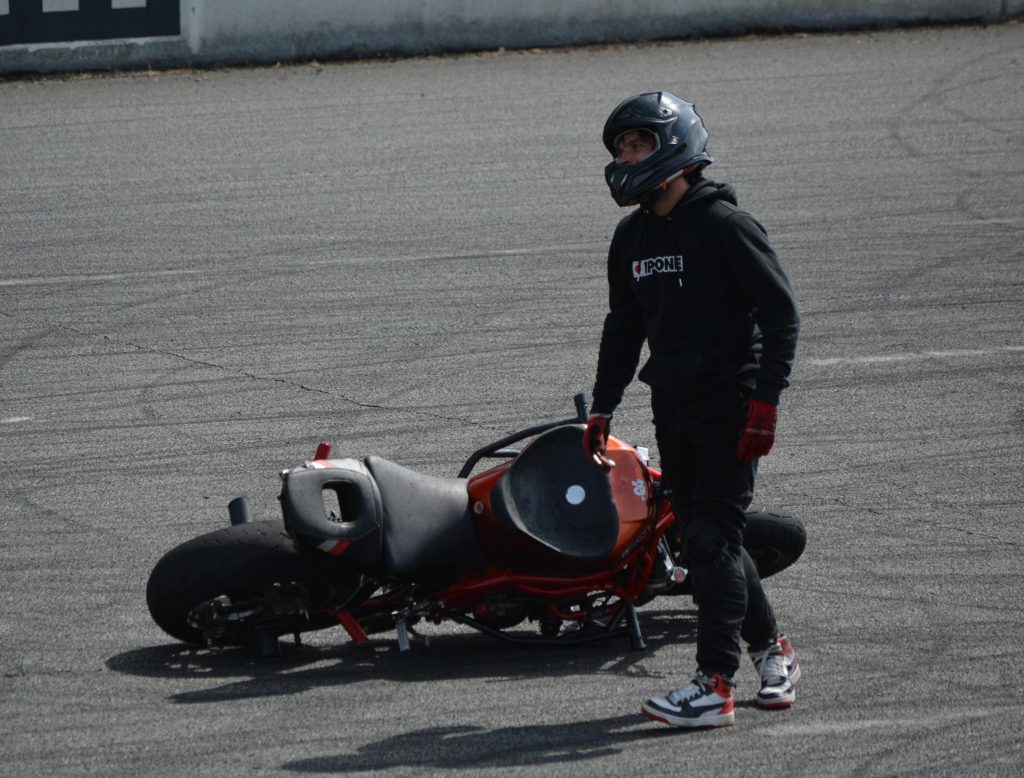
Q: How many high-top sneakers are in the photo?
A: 2